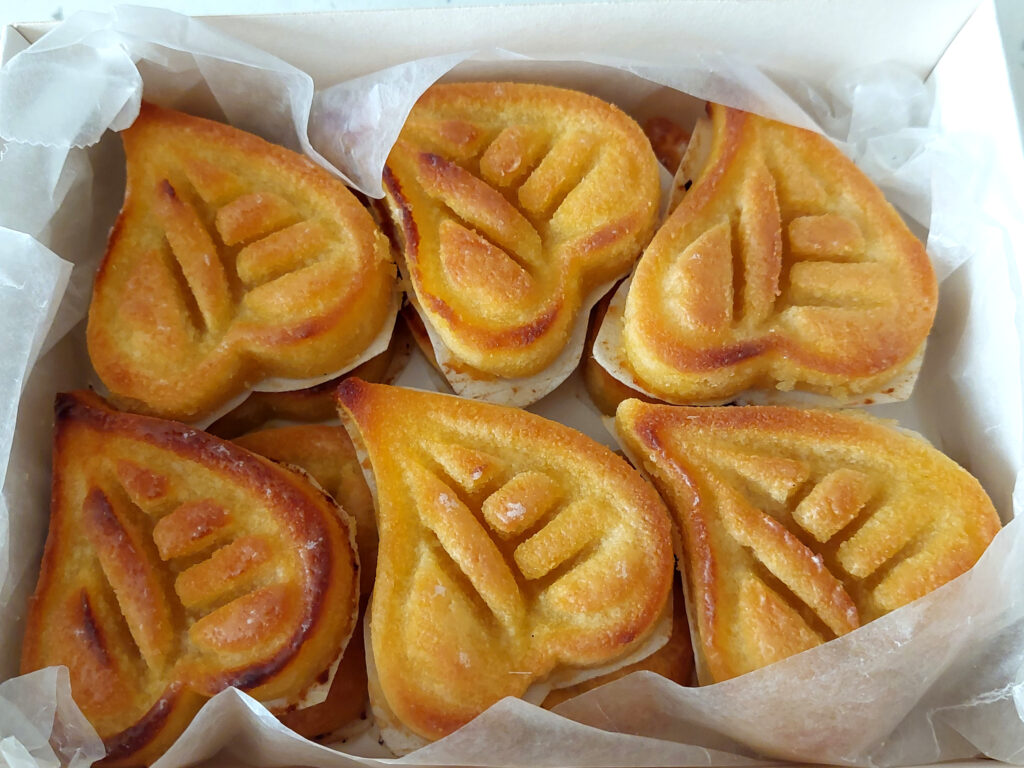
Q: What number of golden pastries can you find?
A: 6